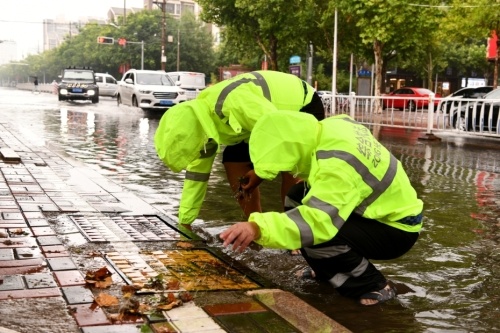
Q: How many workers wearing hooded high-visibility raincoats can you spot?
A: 2